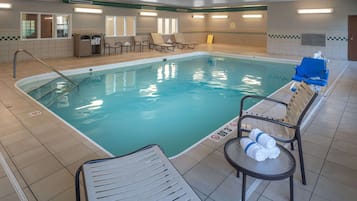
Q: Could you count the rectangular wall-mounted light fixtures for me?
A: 7